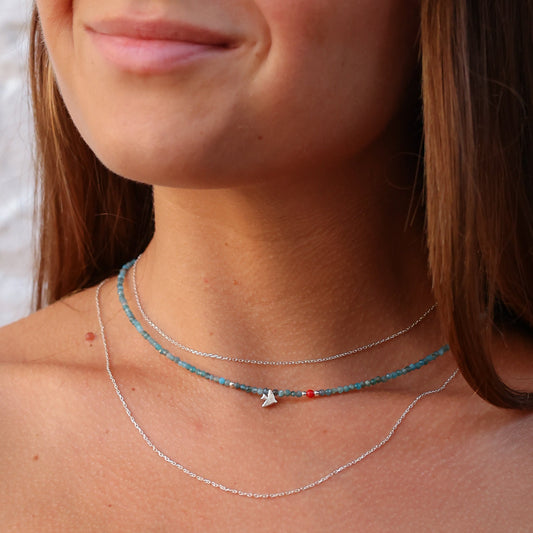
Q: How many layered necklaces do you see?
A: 3